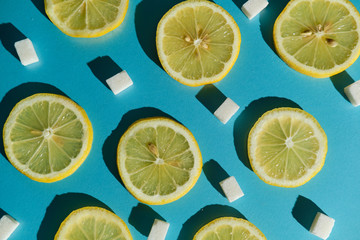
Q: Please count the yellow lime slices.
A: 8